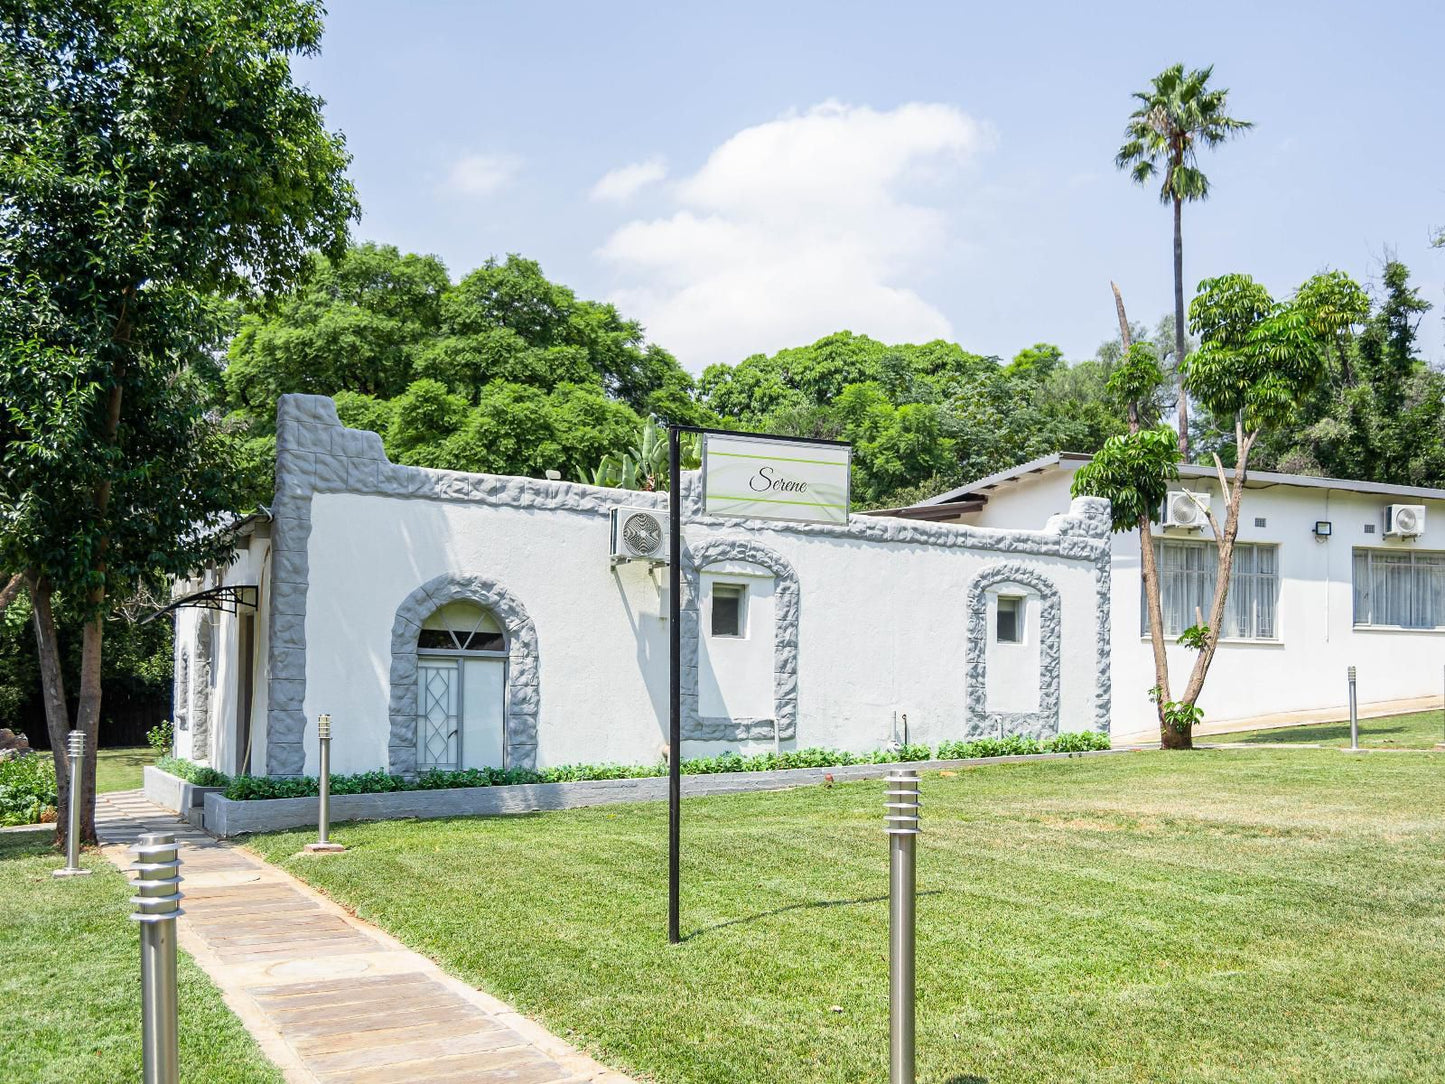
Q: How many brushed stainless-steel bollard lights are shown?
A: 5